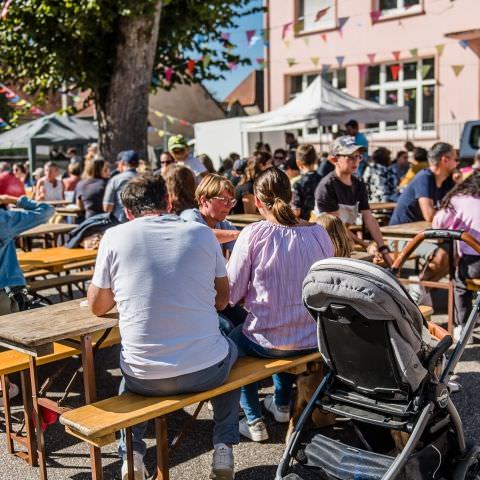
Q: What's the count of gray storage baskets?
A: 1